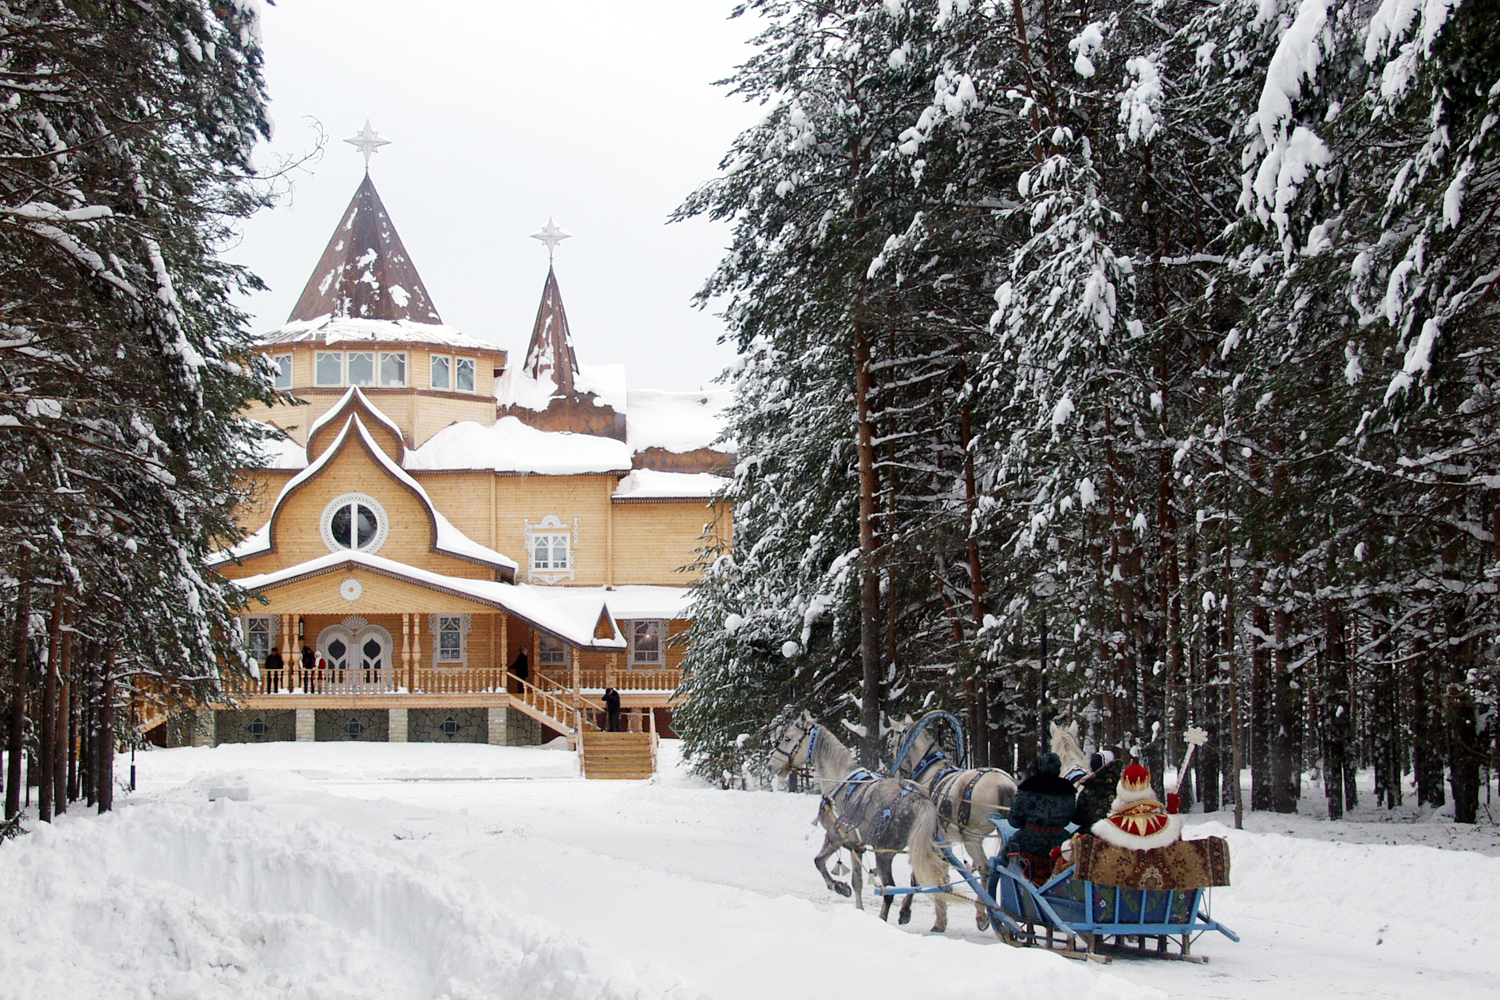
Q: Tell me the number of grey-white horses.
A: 3